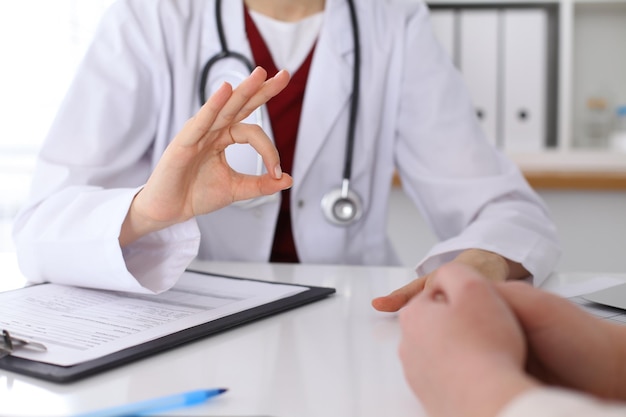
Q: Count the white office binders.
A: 3